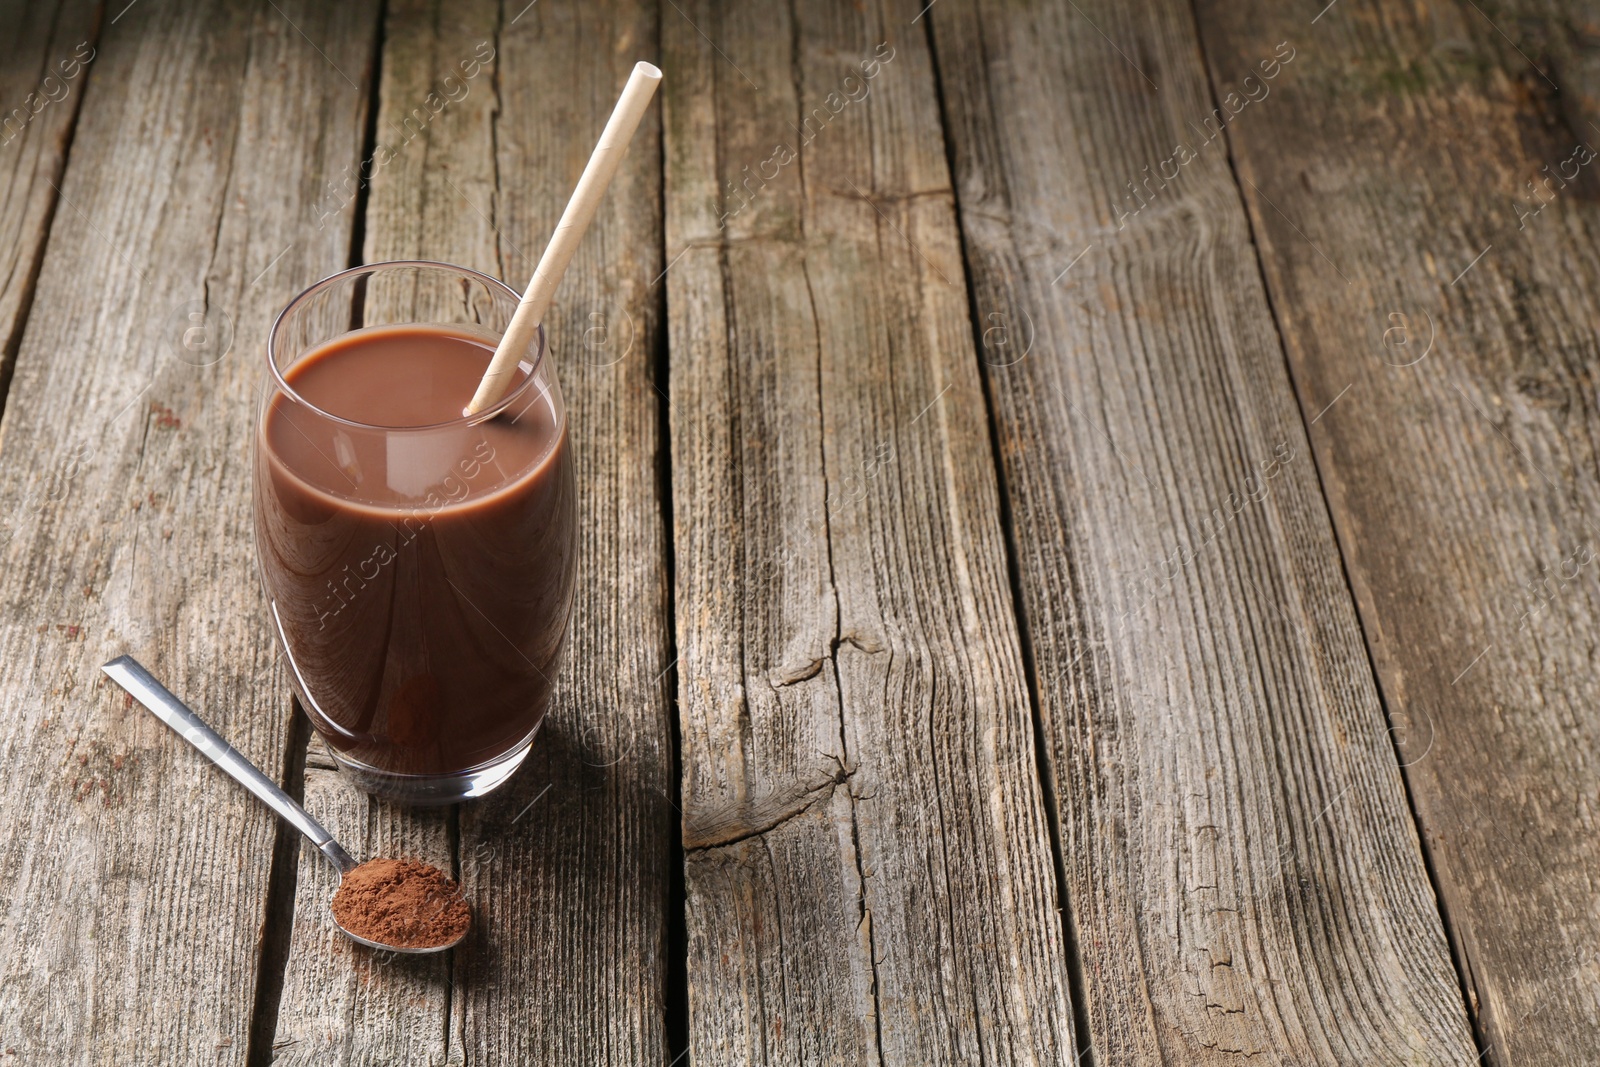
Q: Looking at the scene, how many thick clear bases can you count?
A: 1